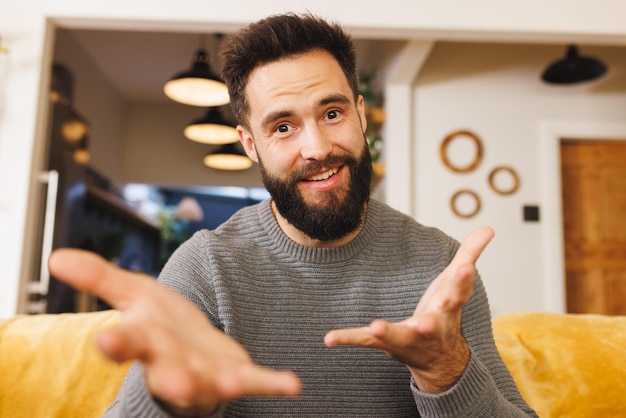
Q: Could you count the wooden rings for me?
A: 3